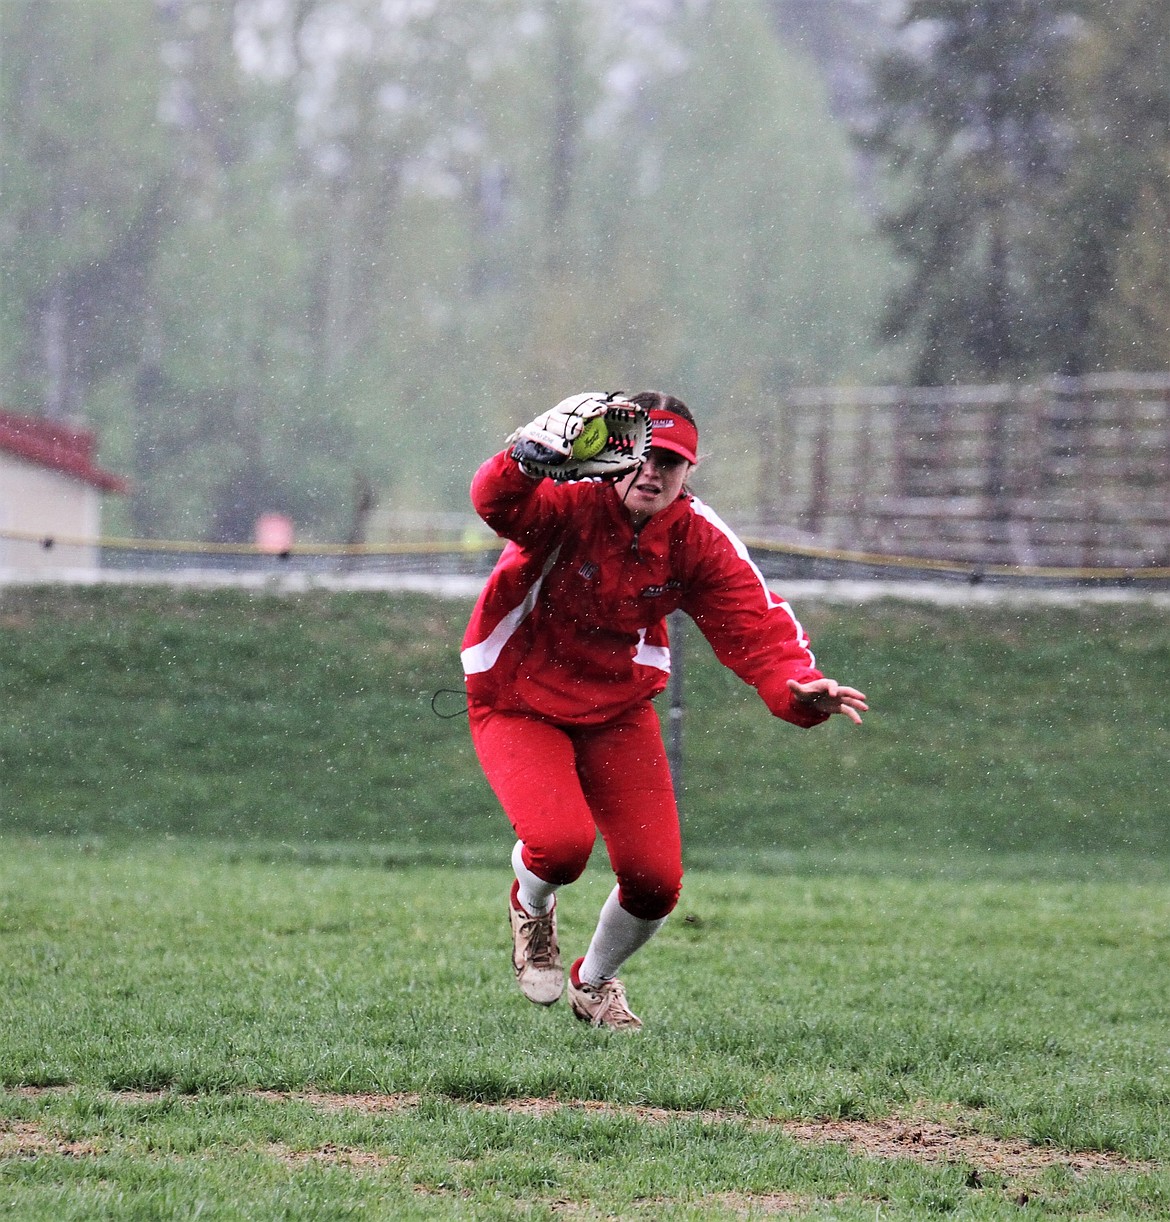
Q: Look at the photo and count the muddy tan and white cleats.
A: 2